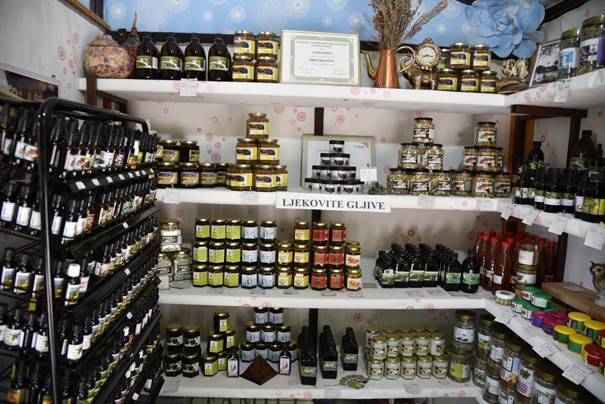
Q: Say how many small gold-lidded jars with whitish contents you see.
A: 15